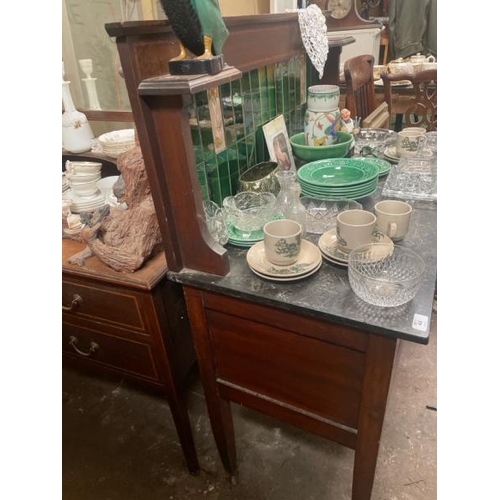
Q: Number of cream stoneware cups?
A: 5